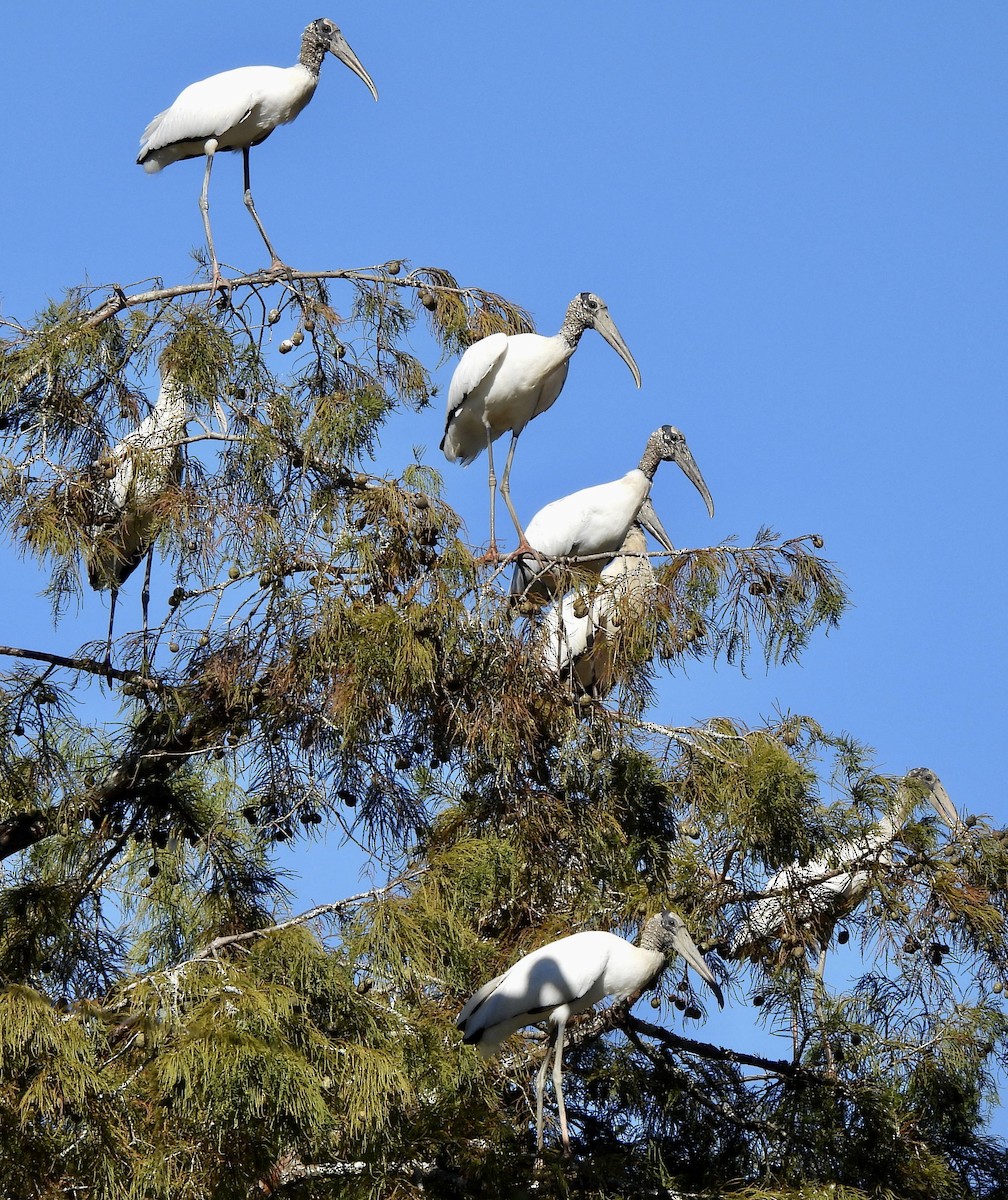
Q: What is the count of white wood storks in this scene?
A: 7